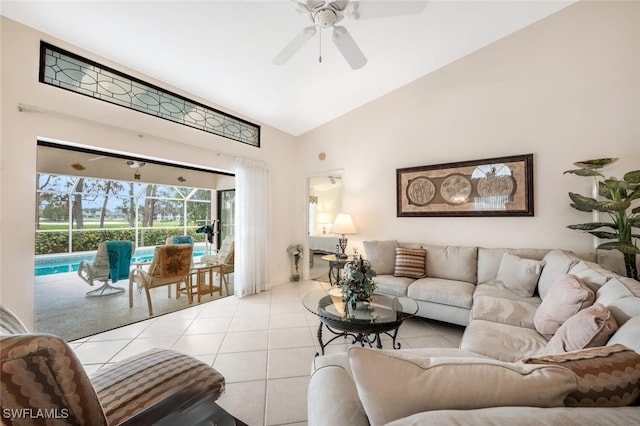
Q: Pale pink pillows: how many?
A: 2